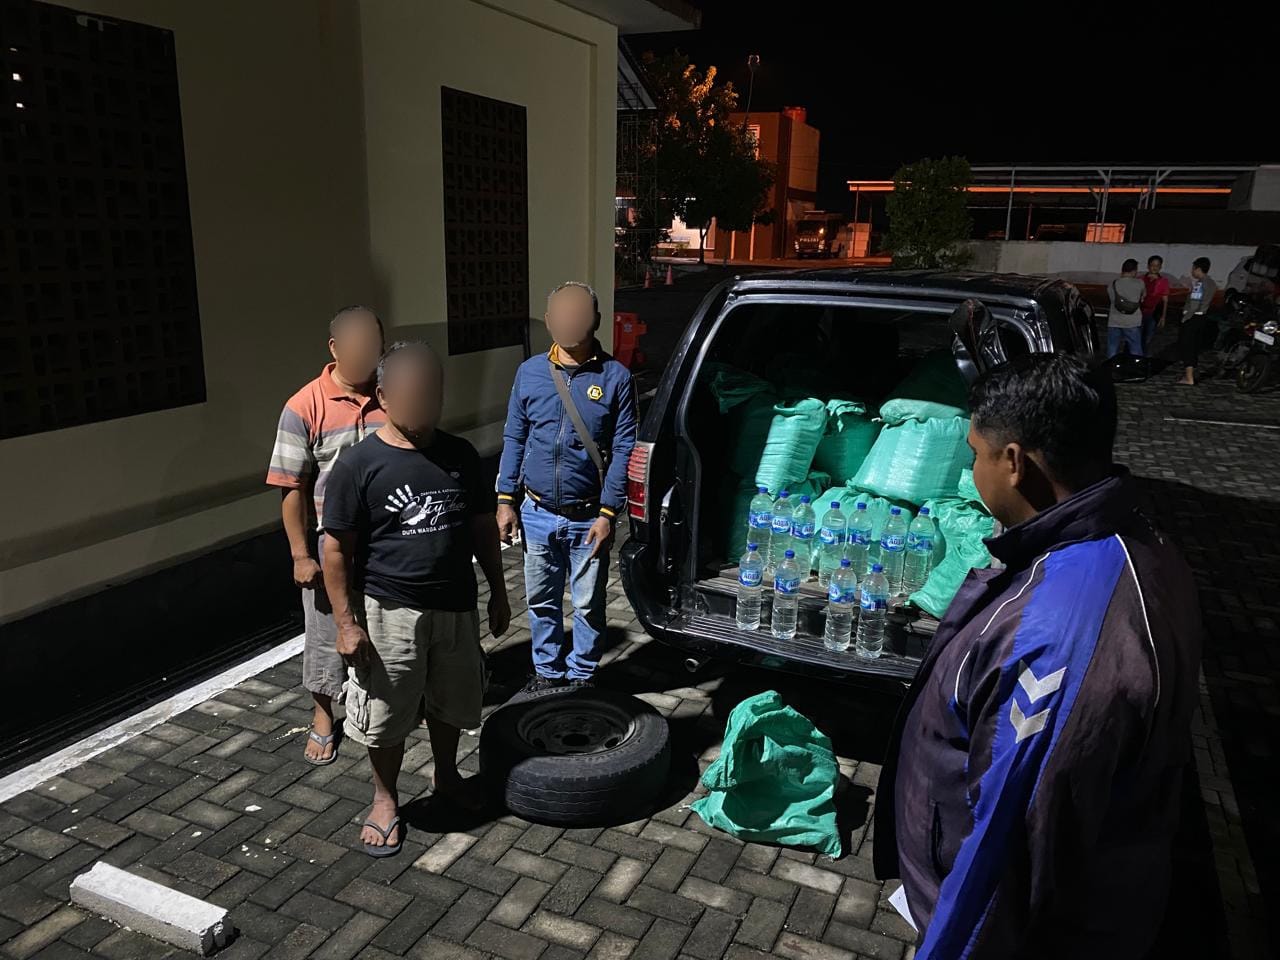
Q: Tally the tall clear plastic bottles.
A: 11